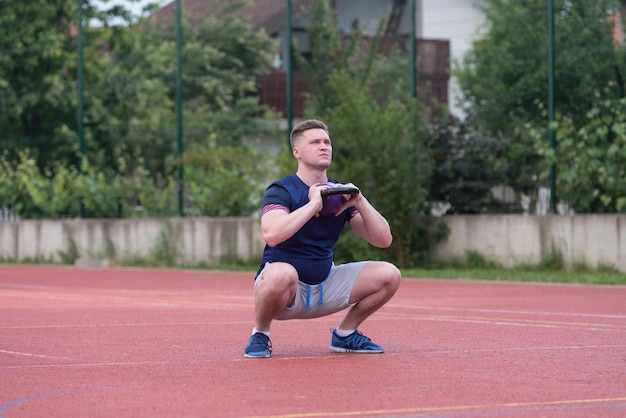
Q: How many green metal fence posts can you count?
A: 5